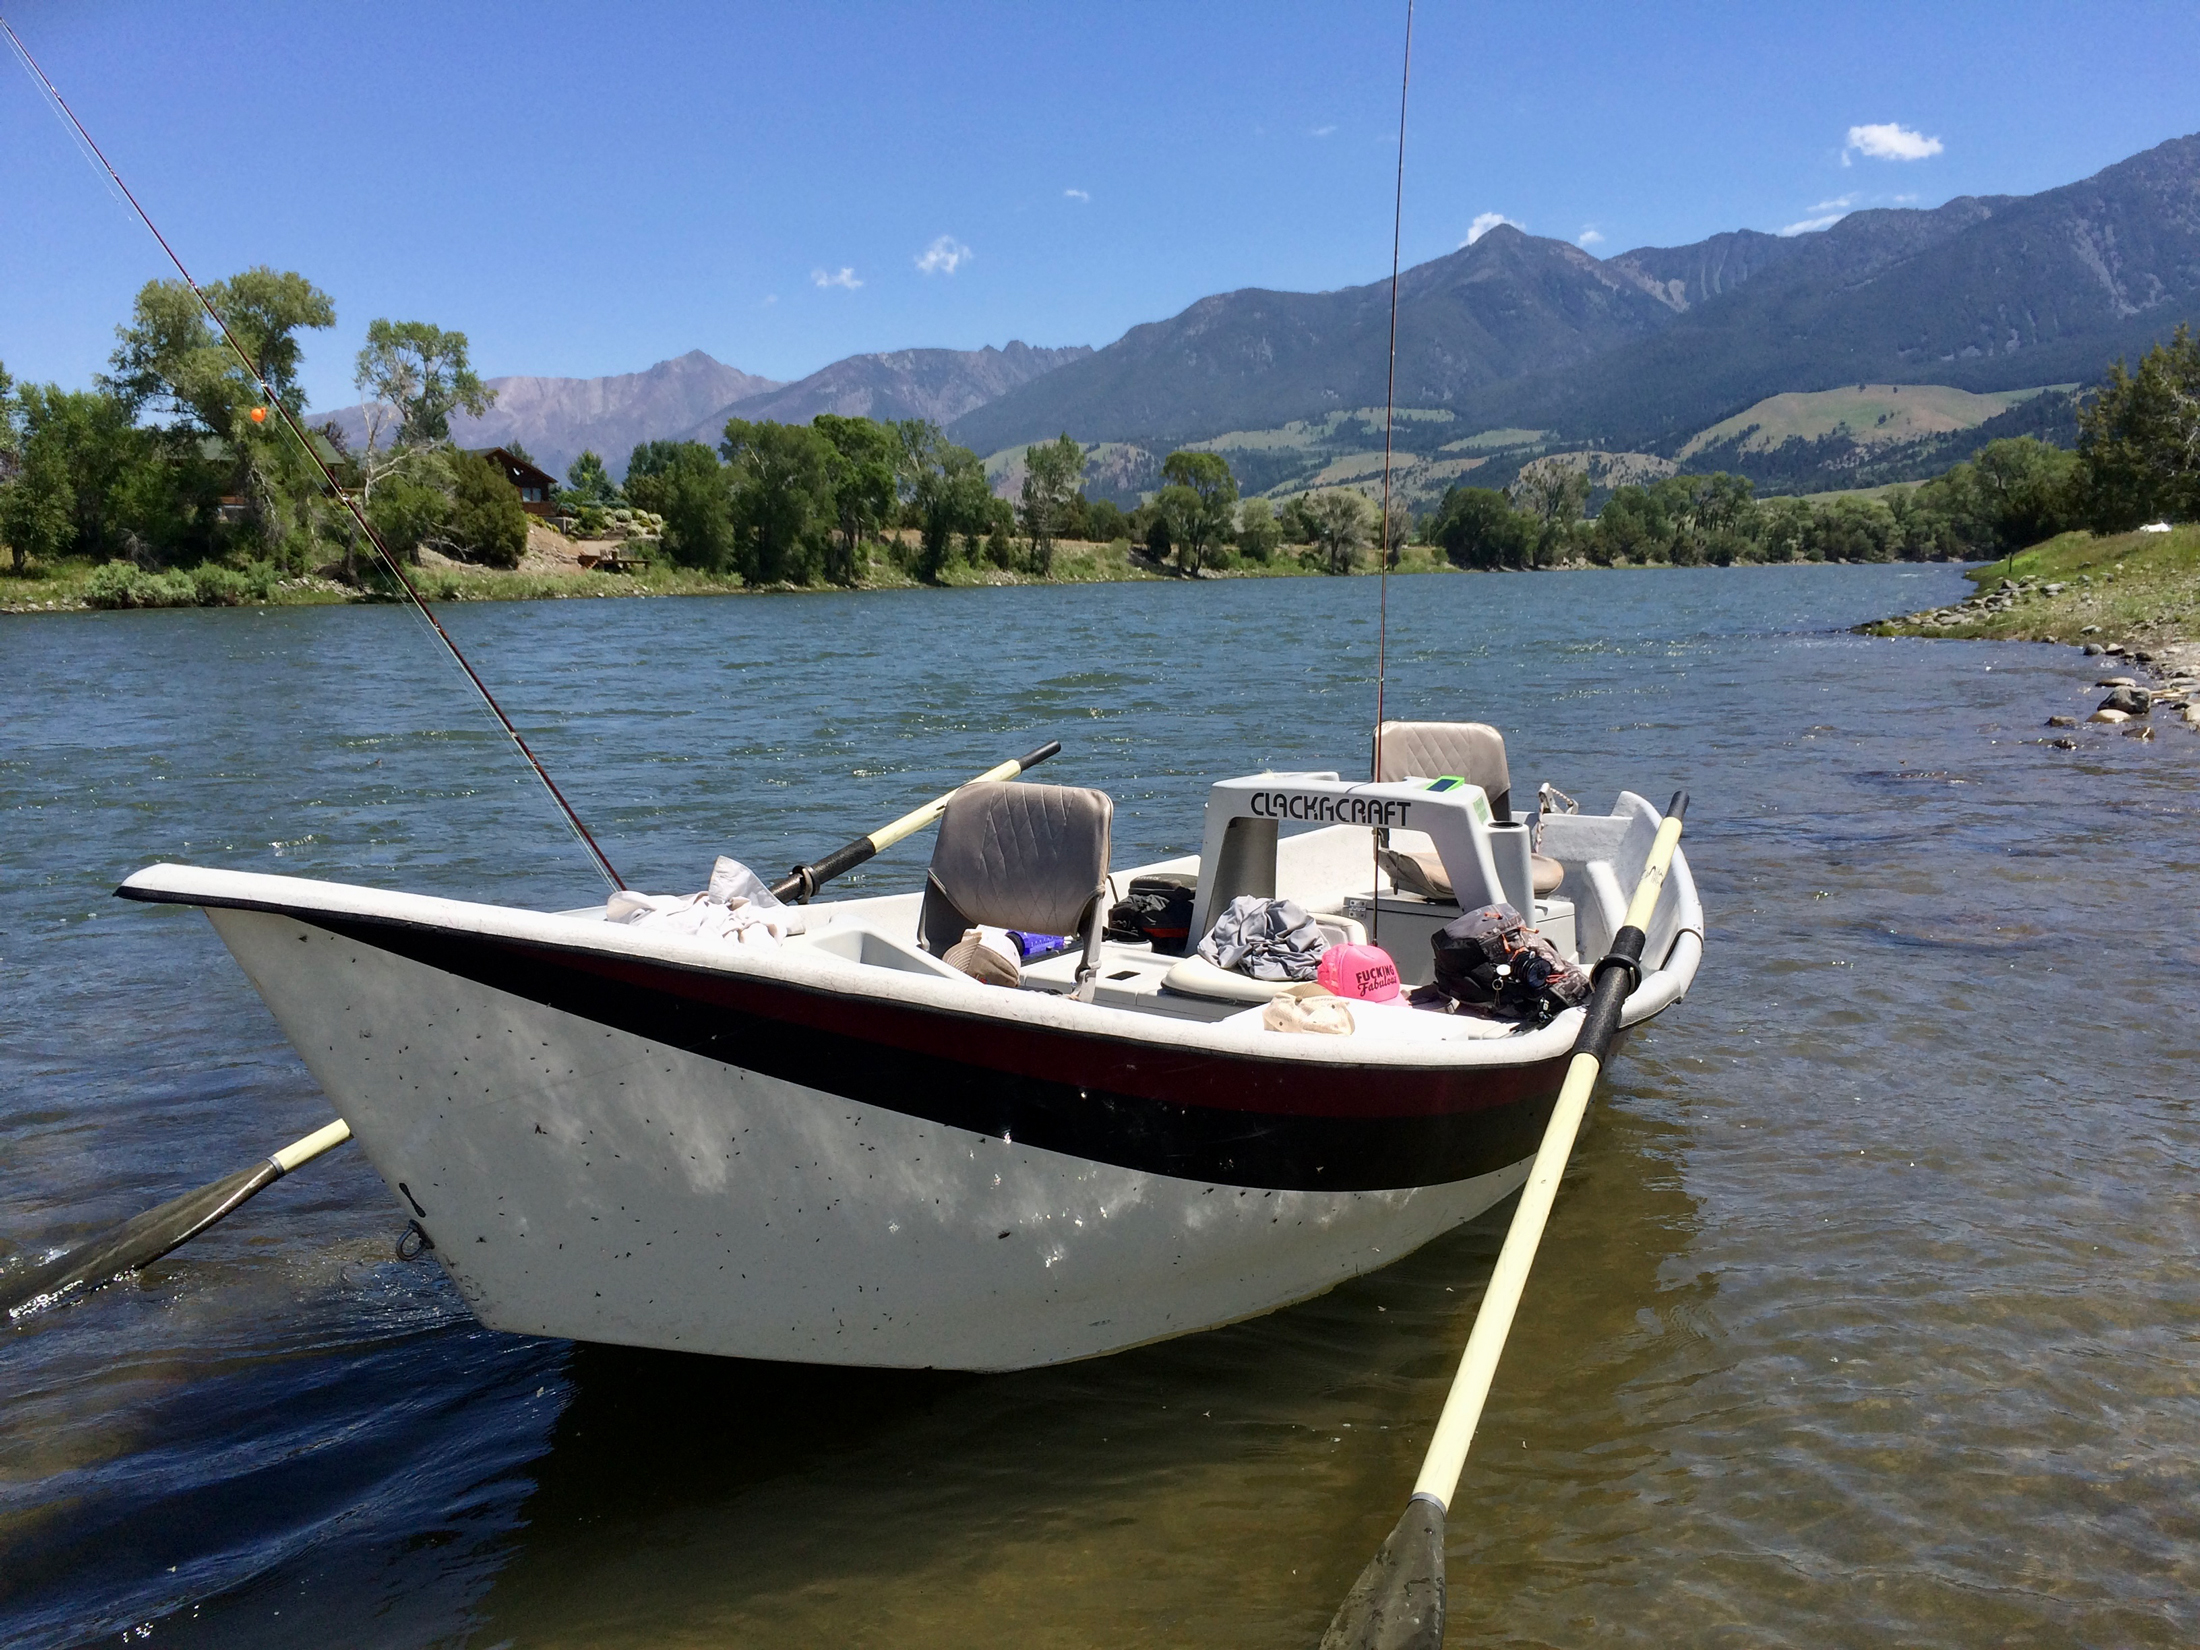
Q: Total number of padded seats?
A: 2